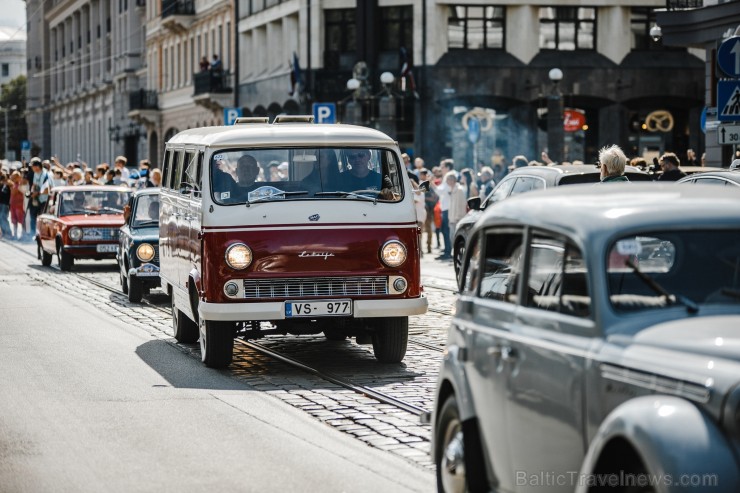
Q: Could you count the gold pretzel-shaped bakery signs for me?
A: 2